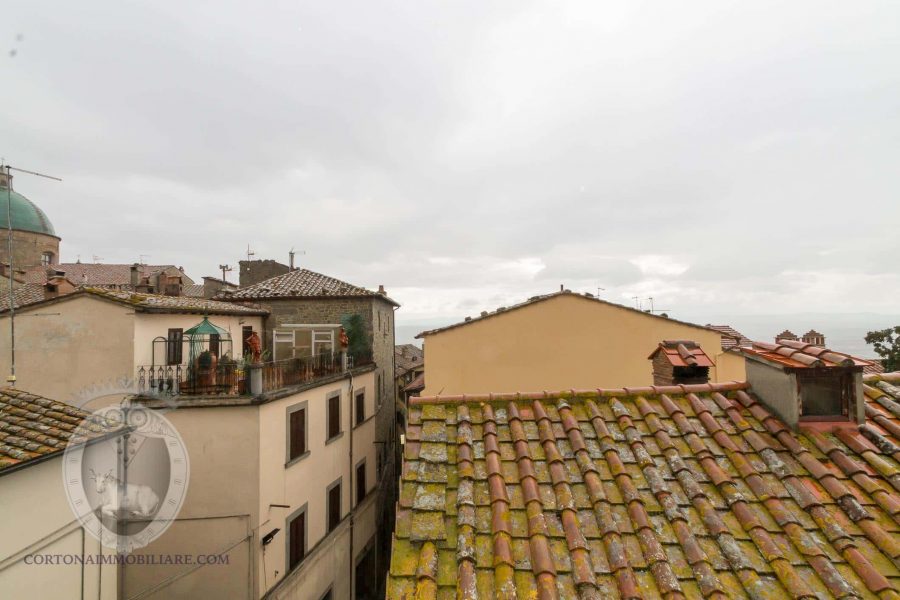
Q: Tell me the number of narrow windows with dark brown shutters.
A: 6